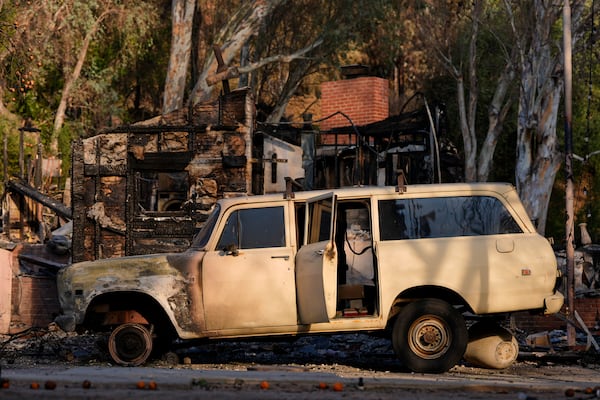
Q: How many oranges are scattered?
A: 11